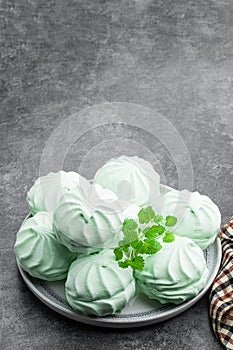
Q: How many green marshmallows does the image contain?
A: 7